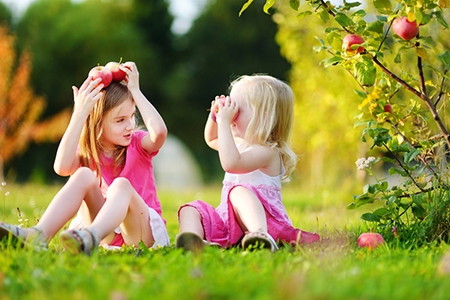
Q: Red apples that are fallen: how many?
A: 1